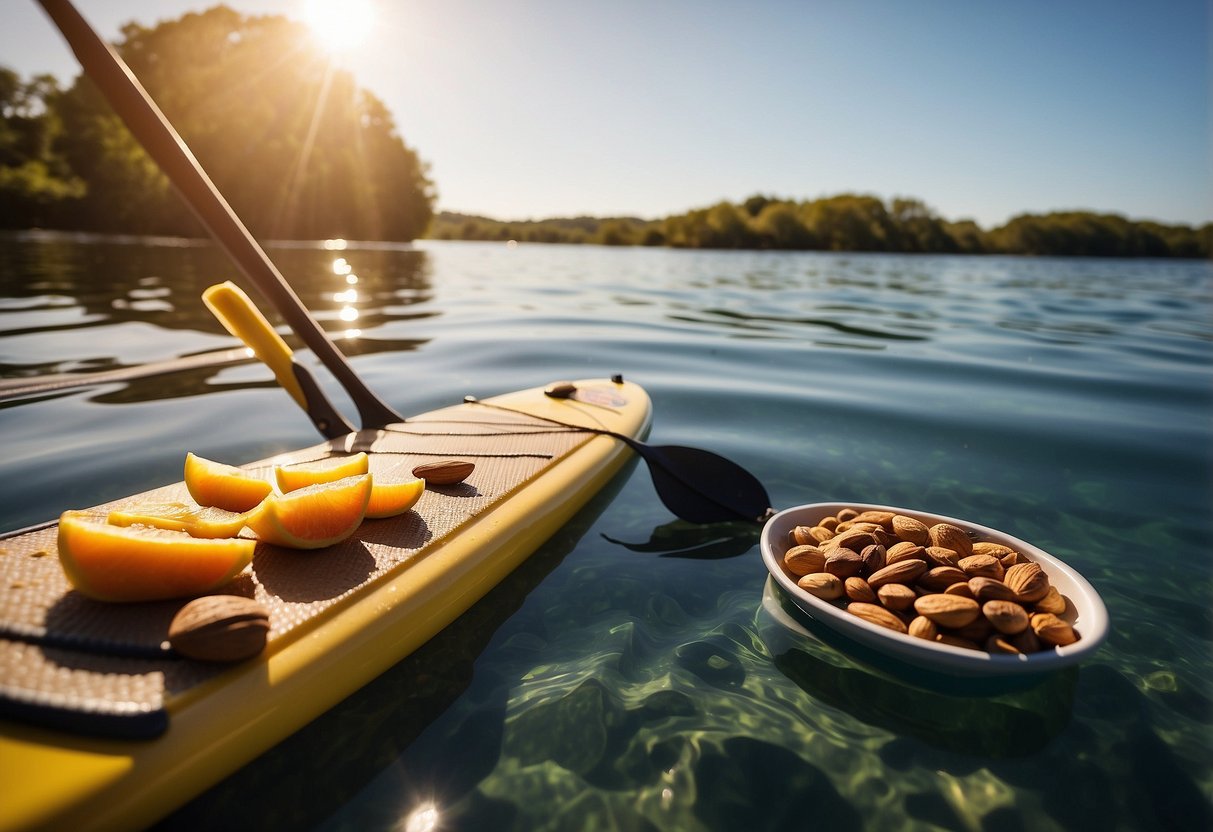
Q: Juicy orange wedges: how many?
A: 6